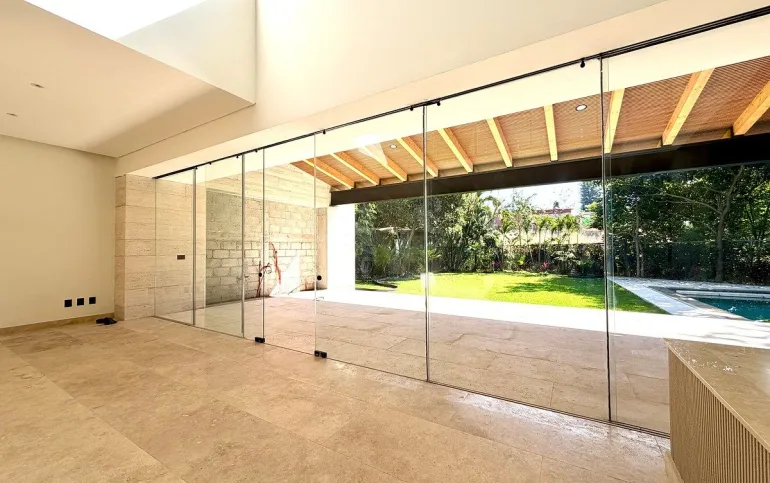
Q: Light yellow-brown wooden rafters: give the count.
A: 10